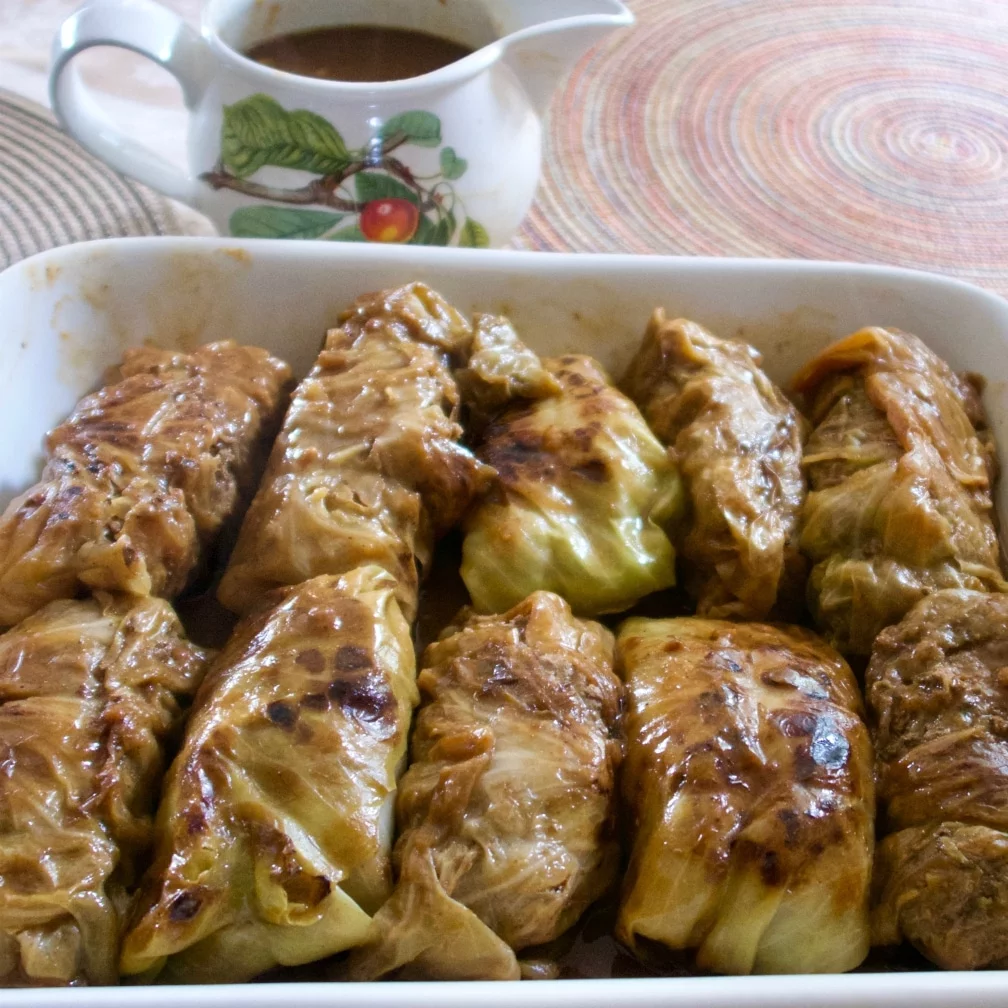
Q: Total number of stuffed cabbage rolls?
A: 10